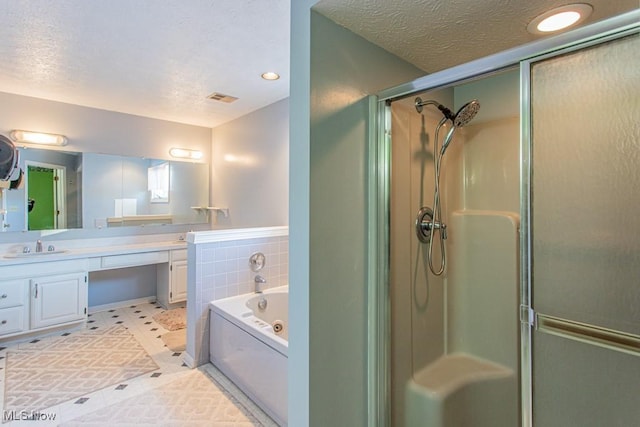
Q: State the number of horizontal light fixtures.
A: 2